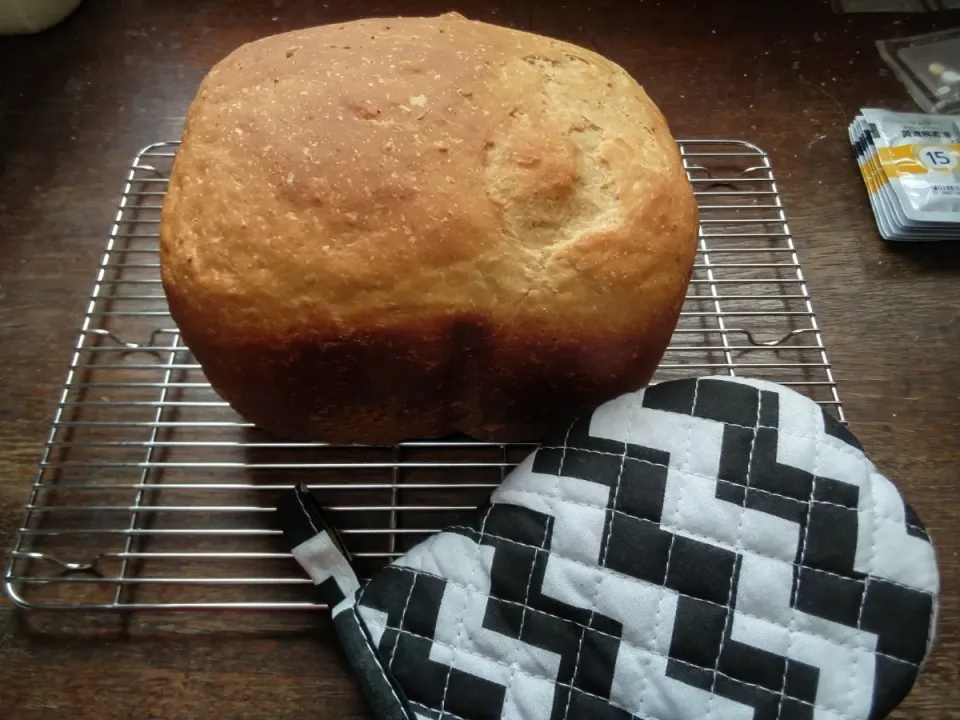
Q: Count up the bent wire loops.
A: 5